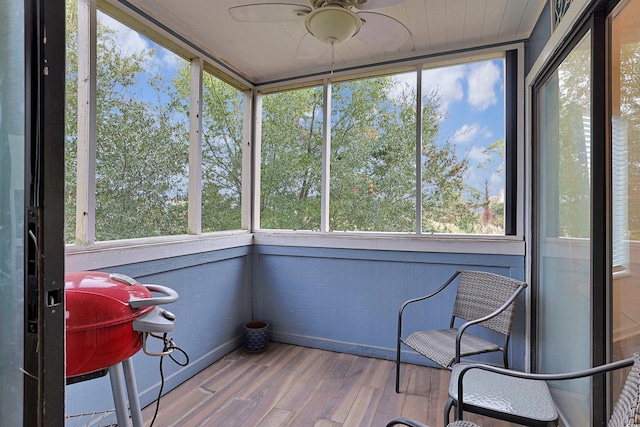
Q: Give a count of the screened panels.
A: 6